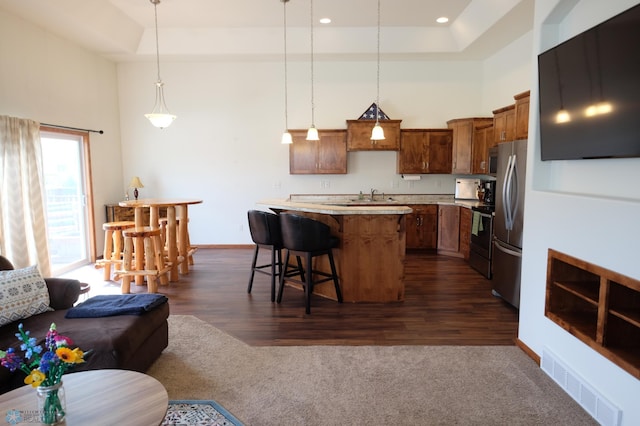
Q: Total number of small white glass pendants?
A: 3